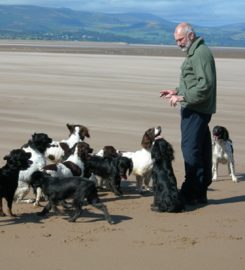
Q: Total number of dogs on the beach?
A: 10